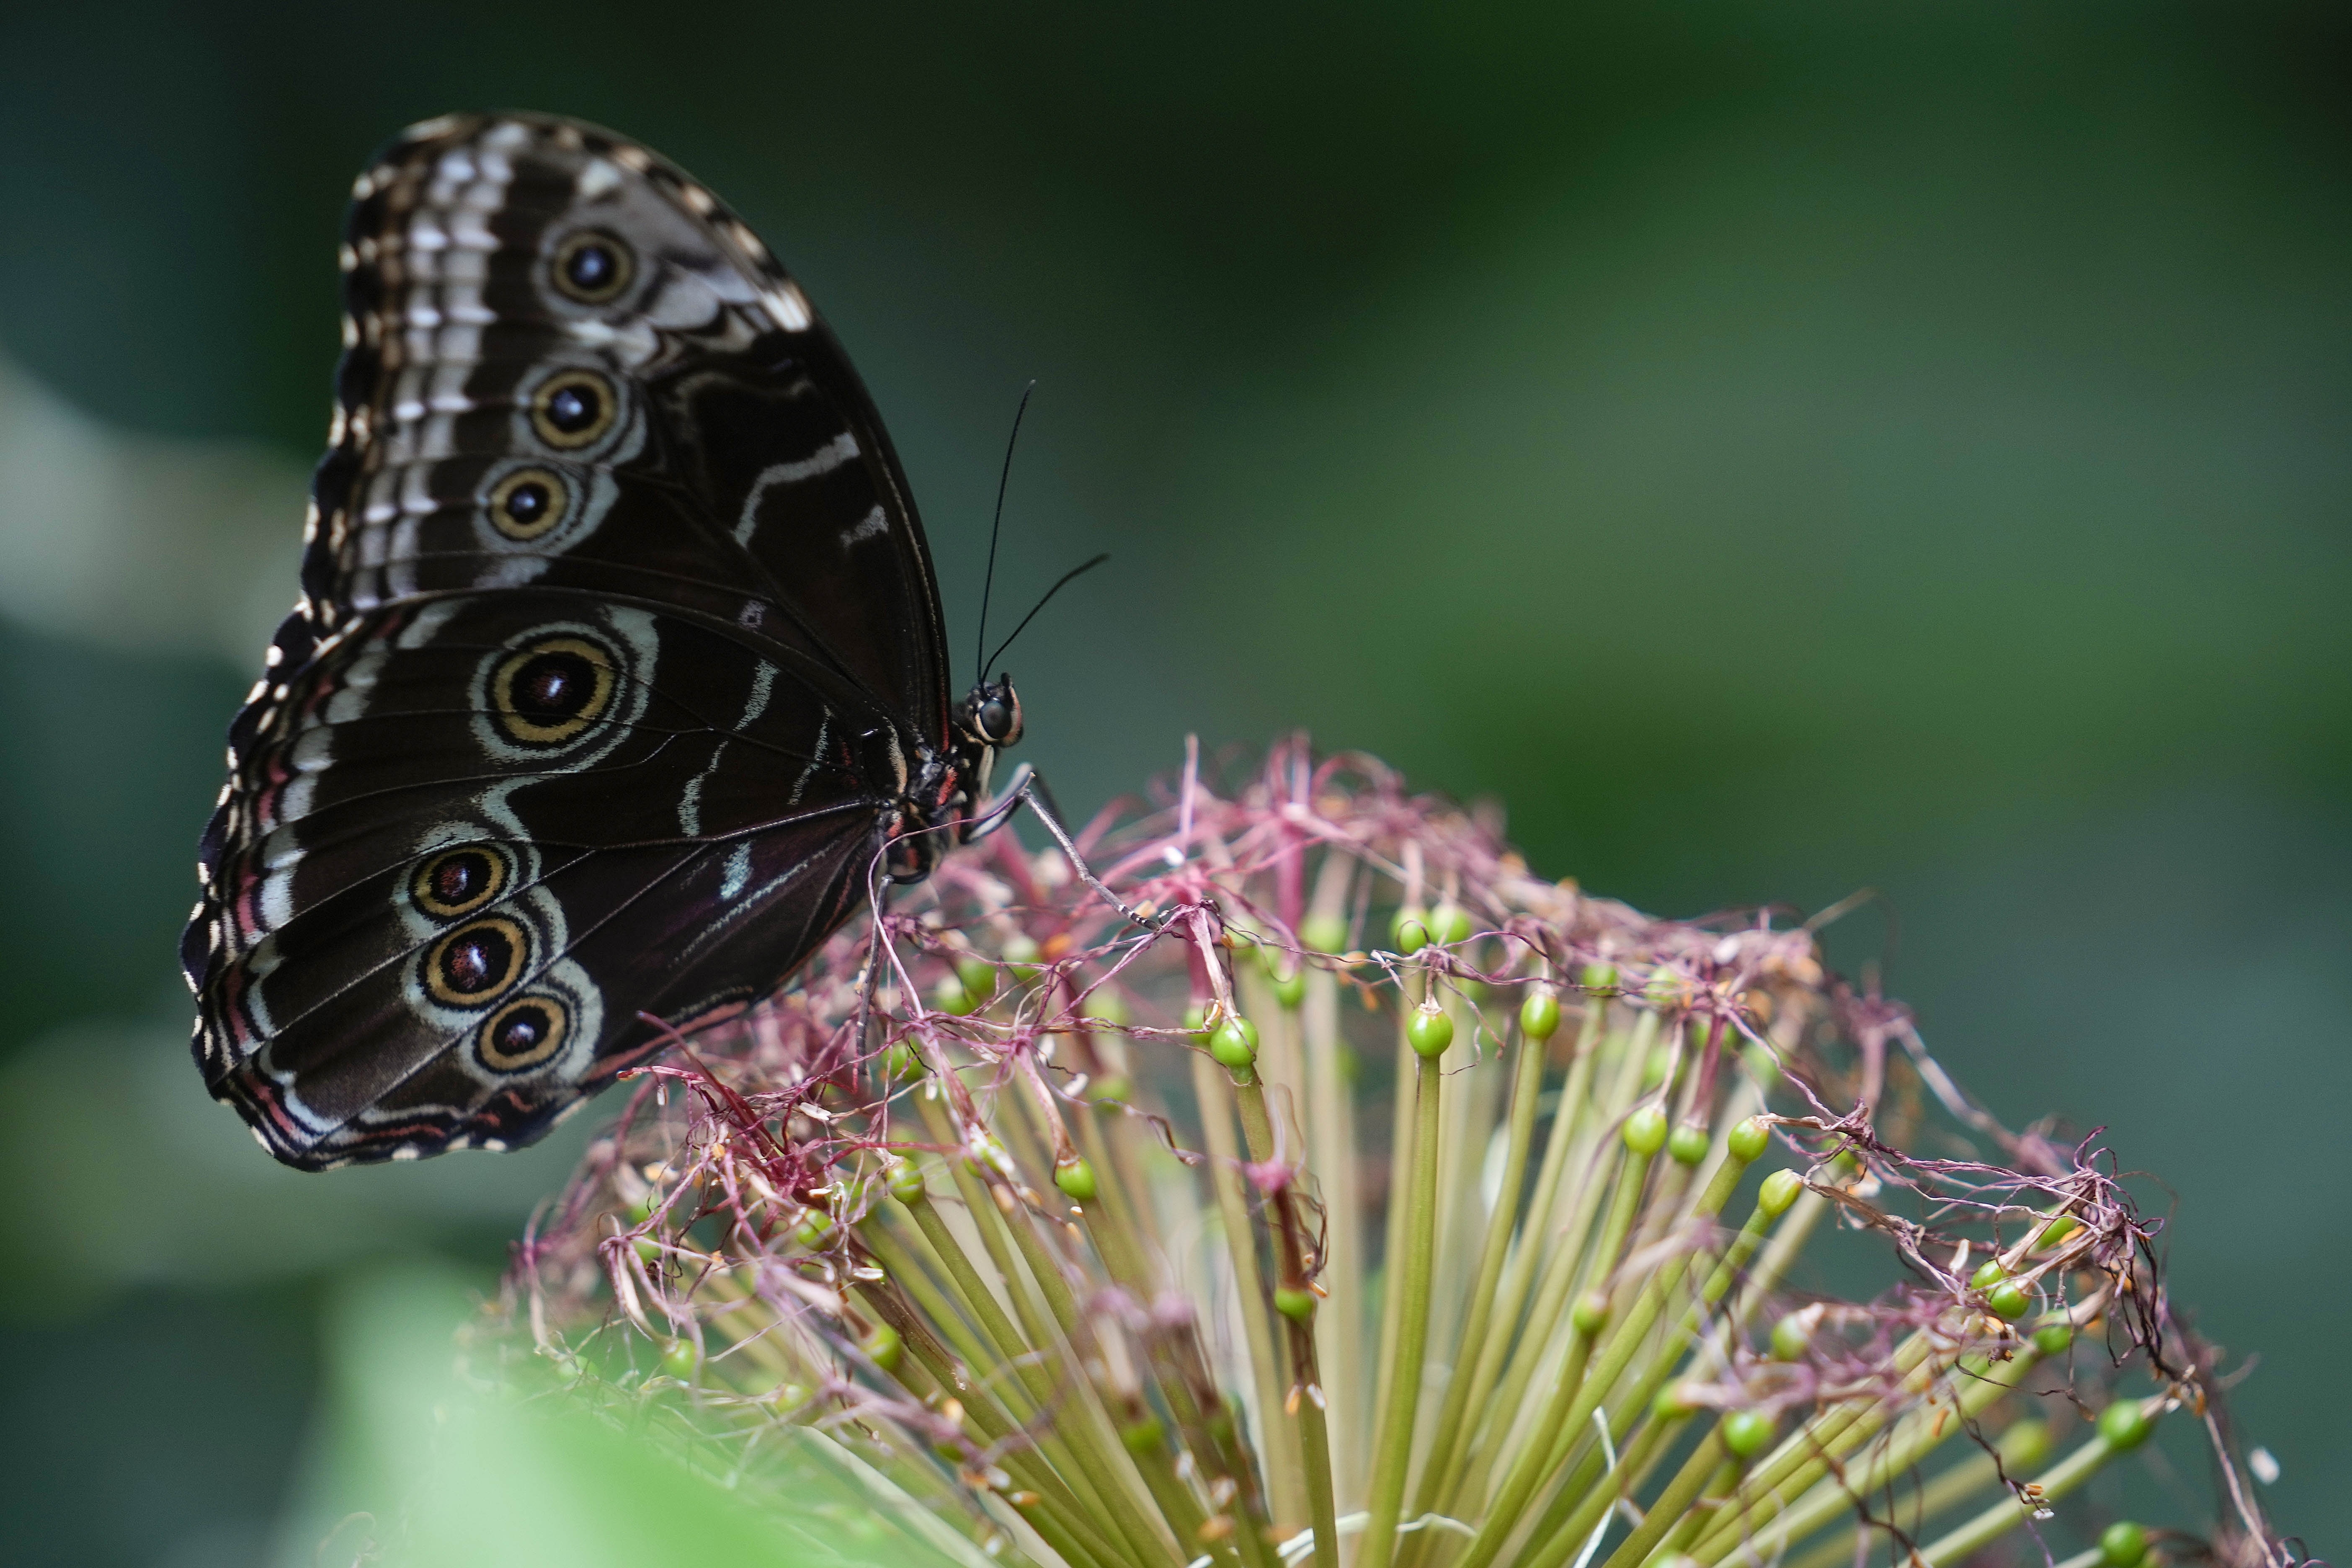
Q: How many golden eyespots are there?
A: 7